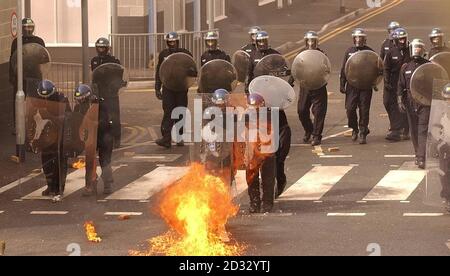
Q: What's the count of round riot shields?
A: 11